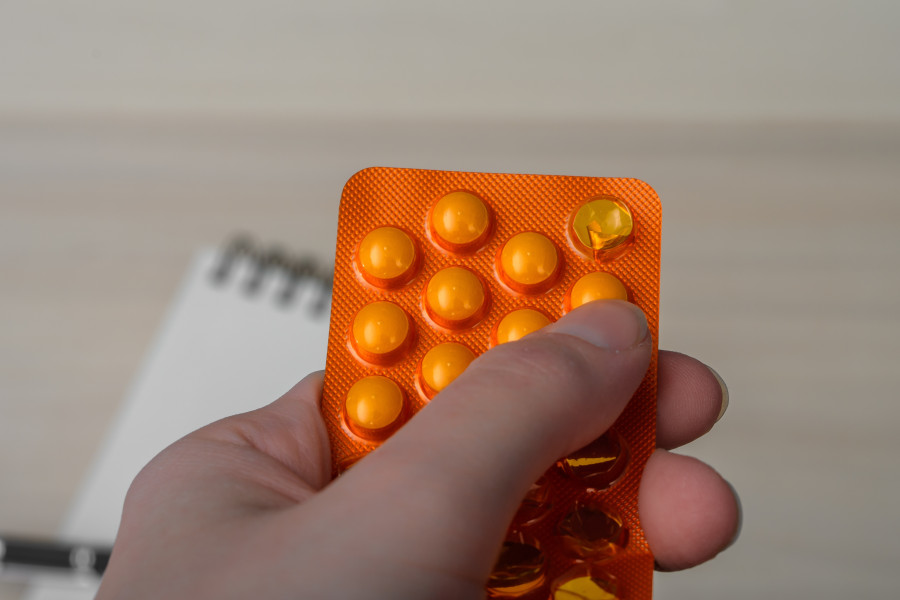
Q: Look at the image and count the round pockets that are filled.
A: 9